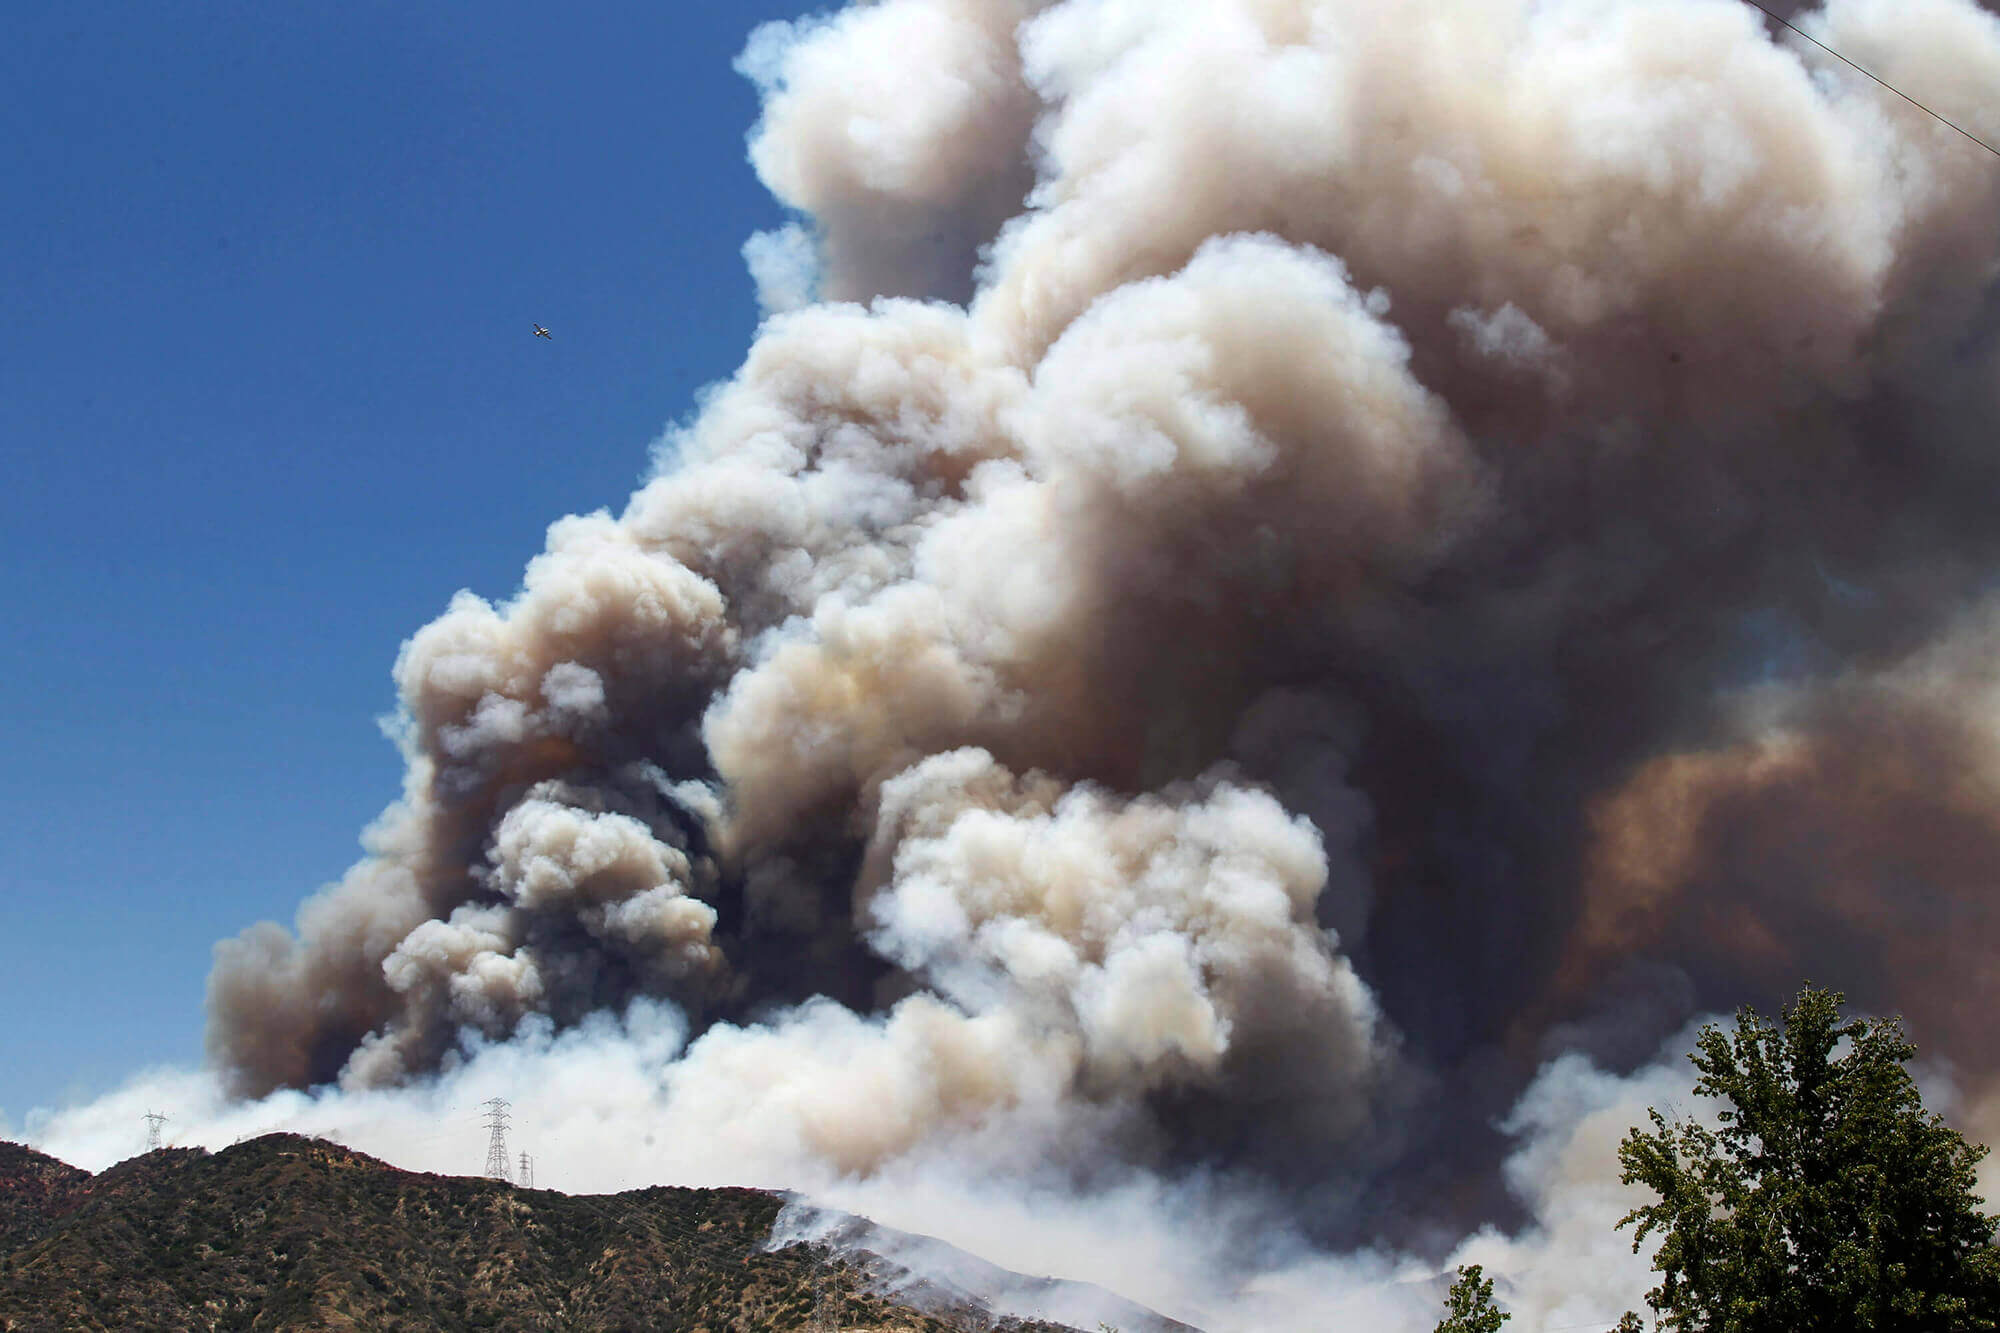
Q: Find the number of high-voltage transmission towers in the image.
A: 3